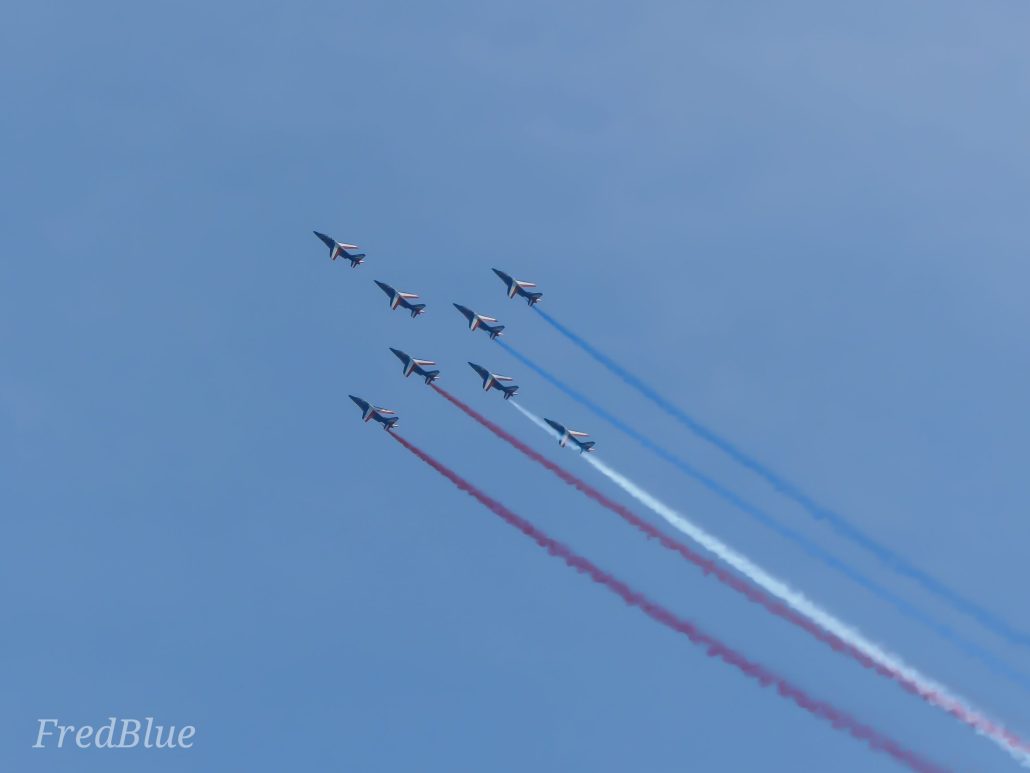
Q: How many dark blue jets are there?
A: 8